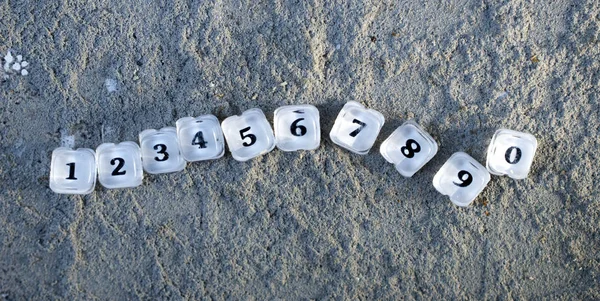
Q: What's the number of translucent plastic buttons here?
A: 10